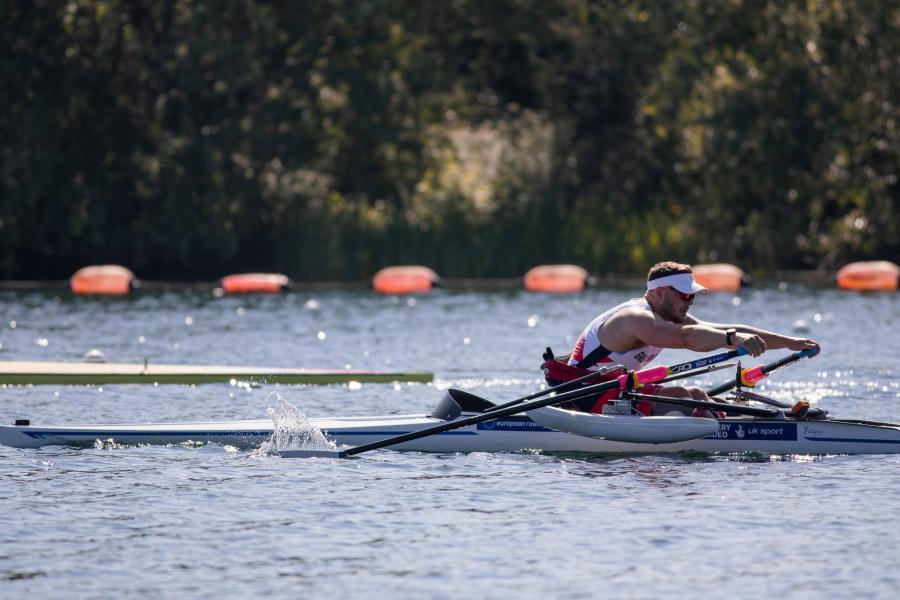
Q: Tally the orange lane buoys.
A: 6